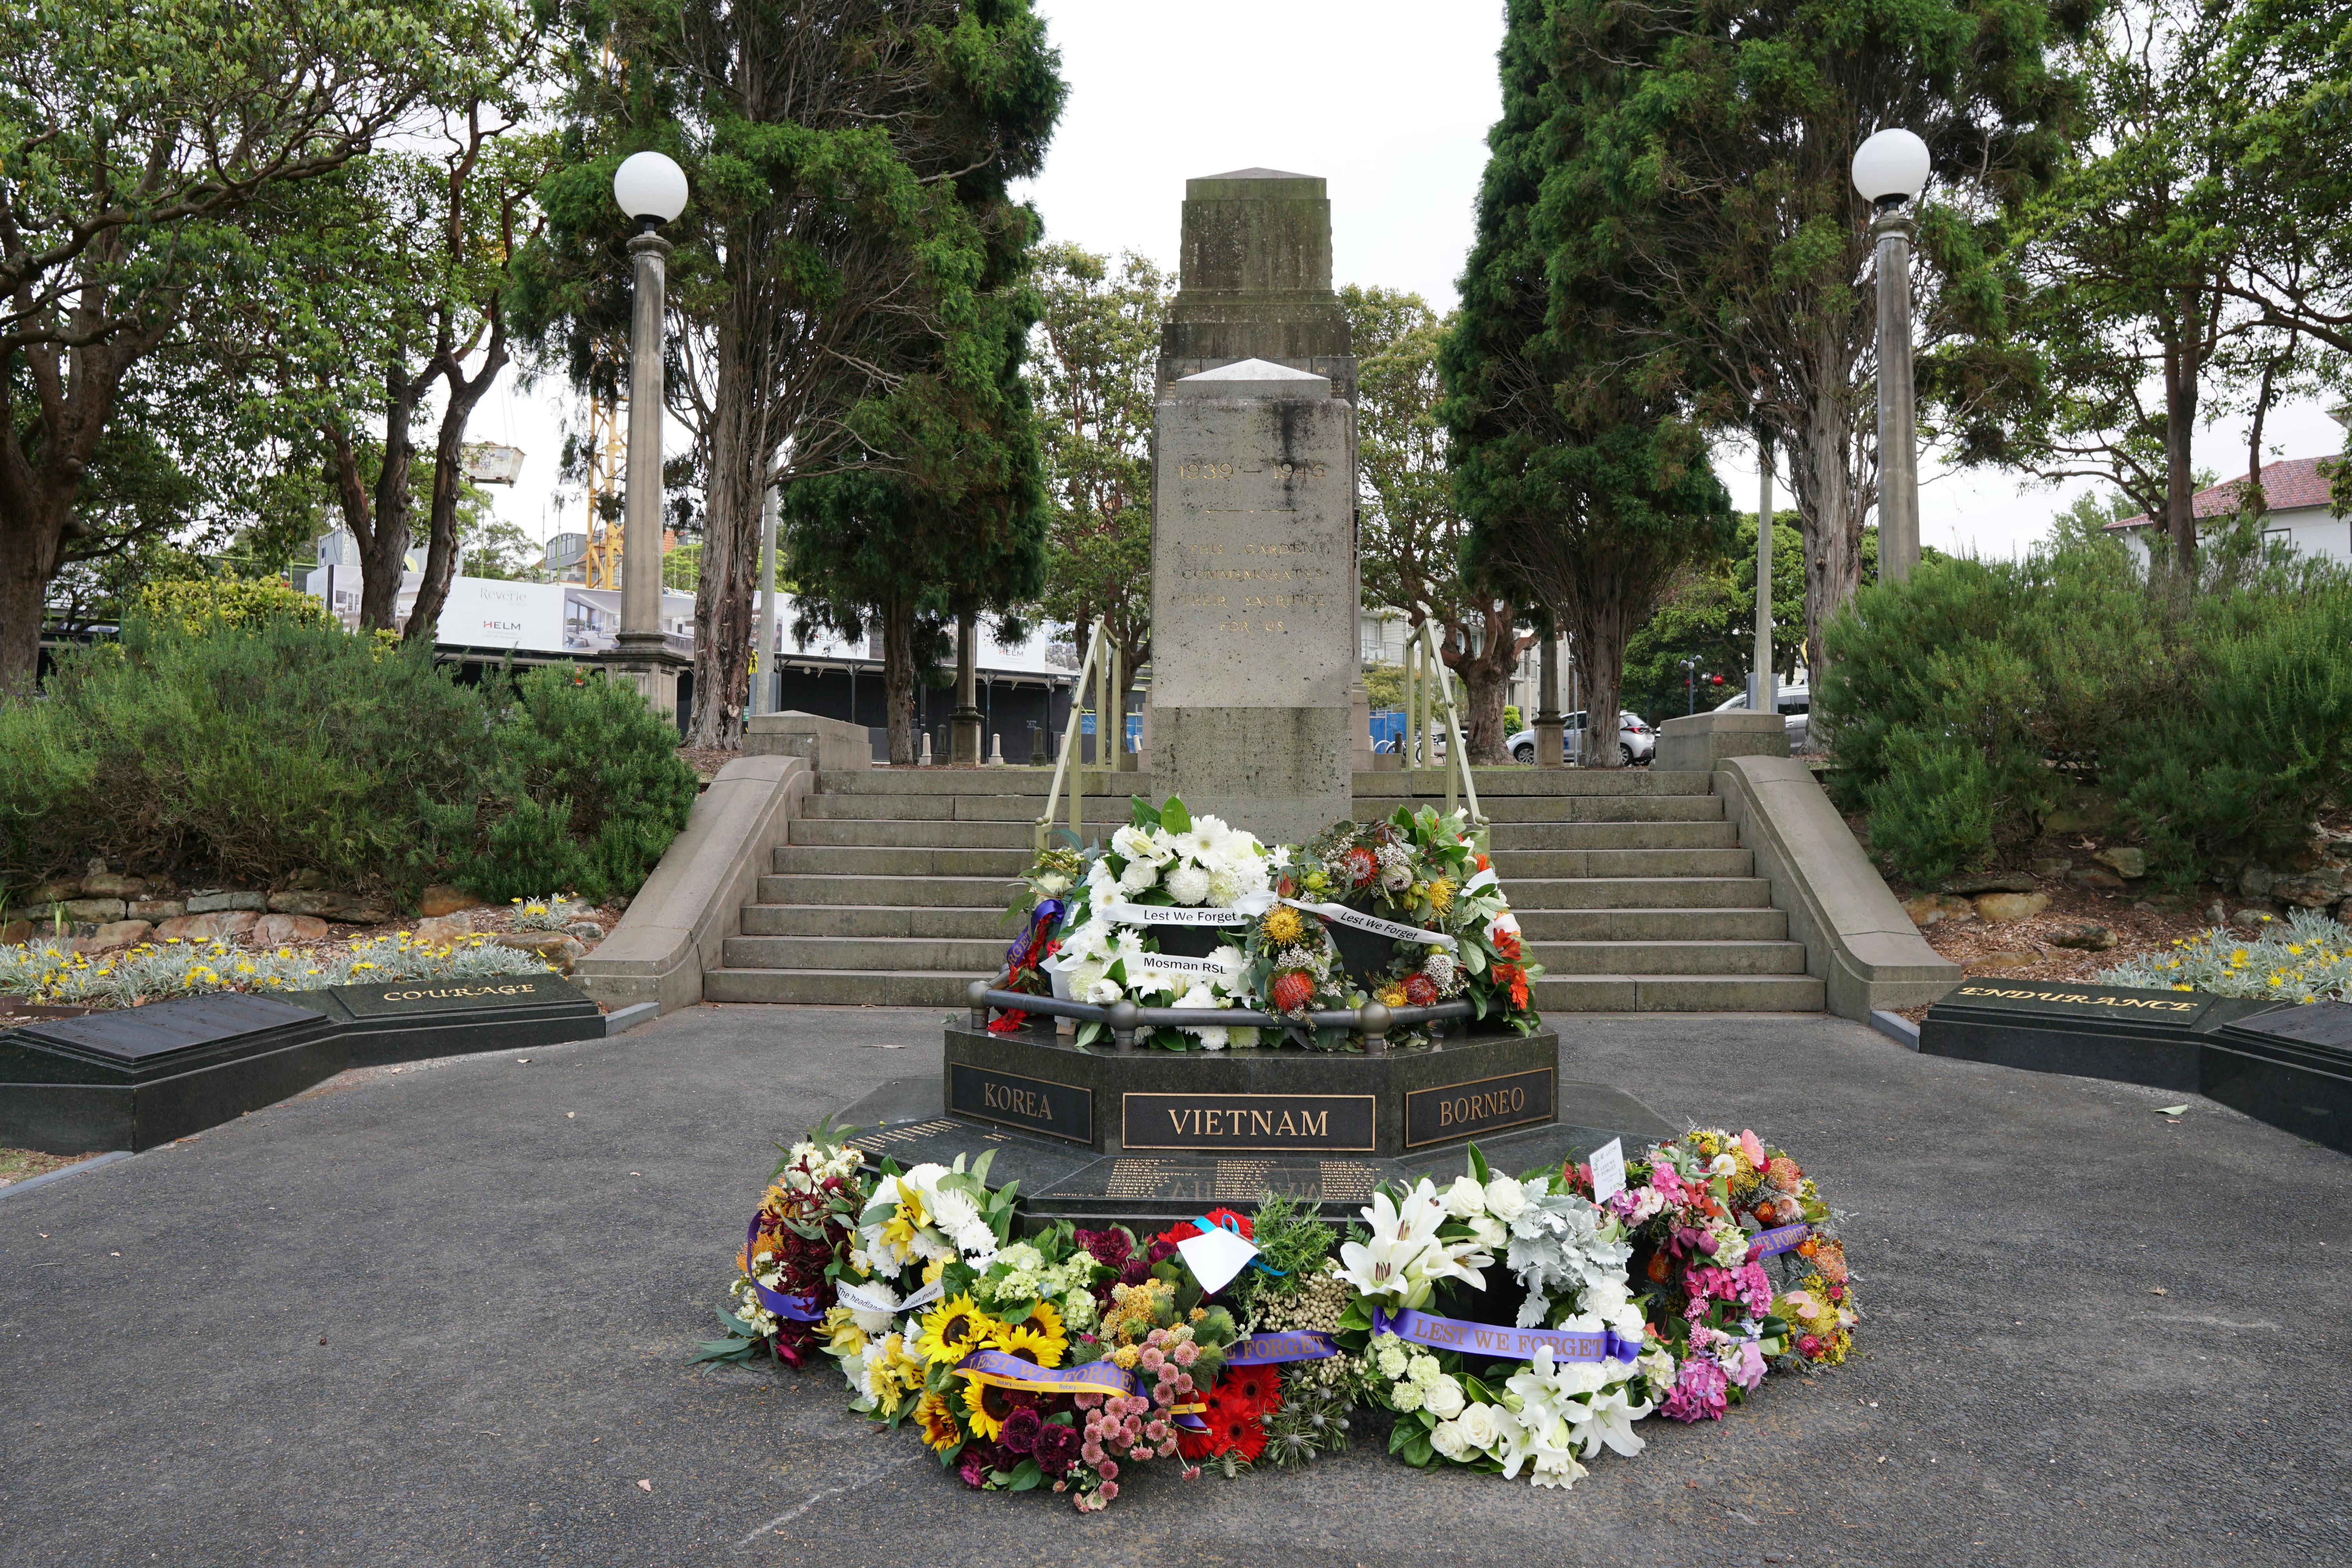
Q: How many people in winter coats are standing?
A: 0